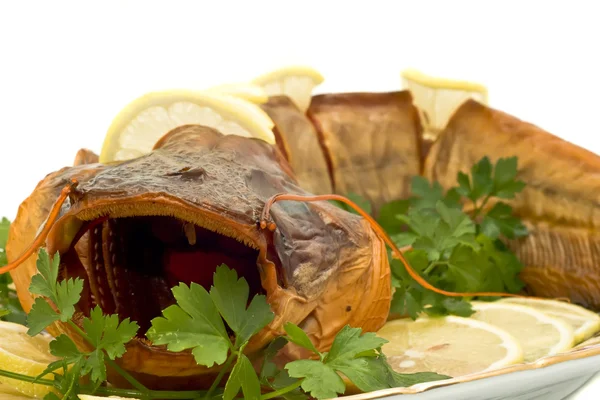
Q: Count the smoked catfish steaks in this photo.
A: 3